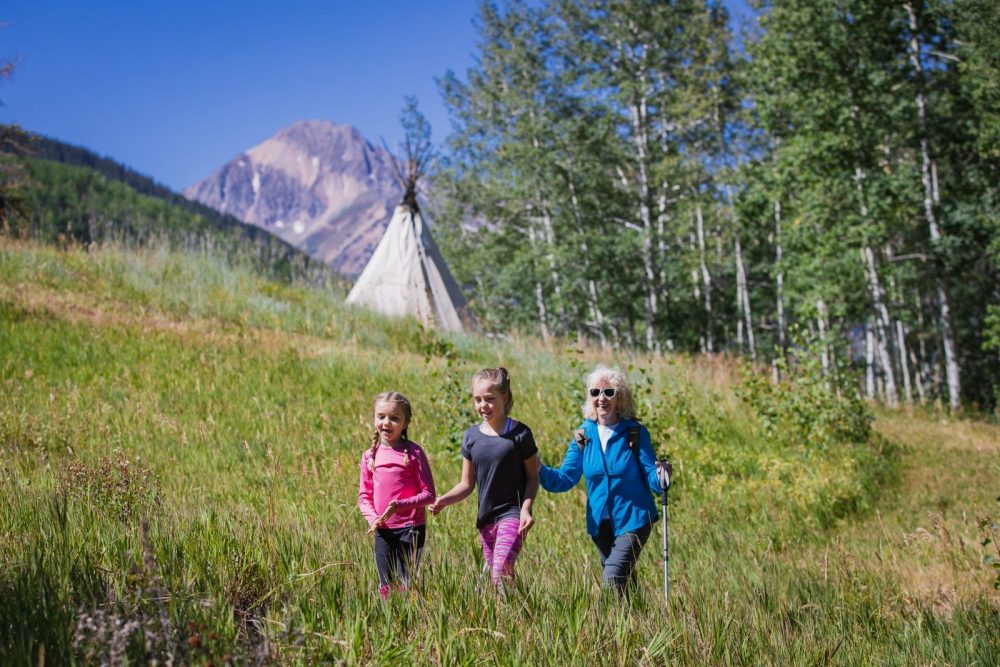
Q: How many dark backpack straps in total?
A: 2